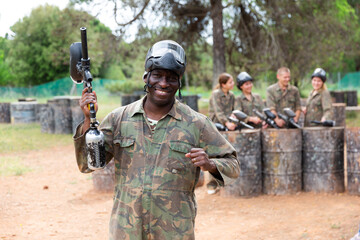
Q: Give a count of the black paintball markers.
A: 5